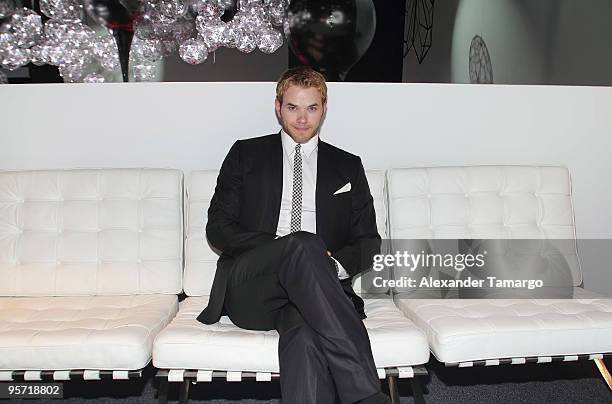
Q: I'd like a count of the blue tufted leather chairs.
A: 0